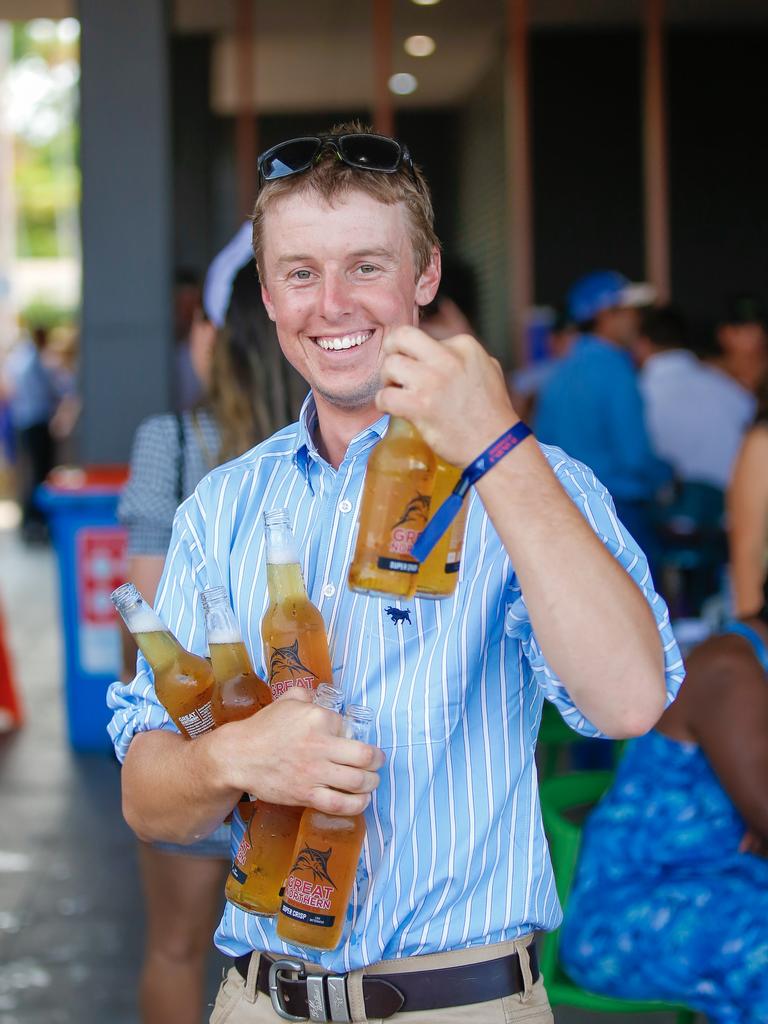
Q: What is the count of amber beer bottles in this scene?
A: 7